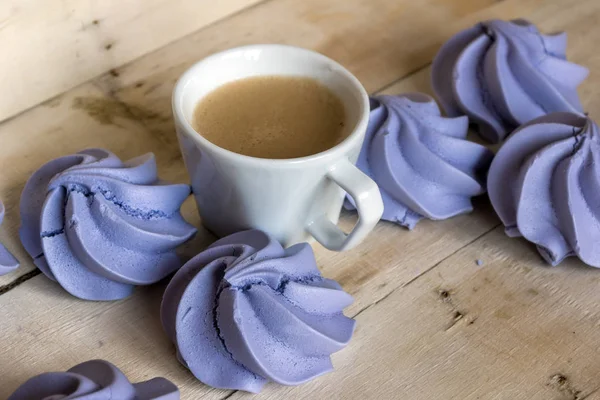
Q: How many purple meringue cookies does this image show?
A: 7